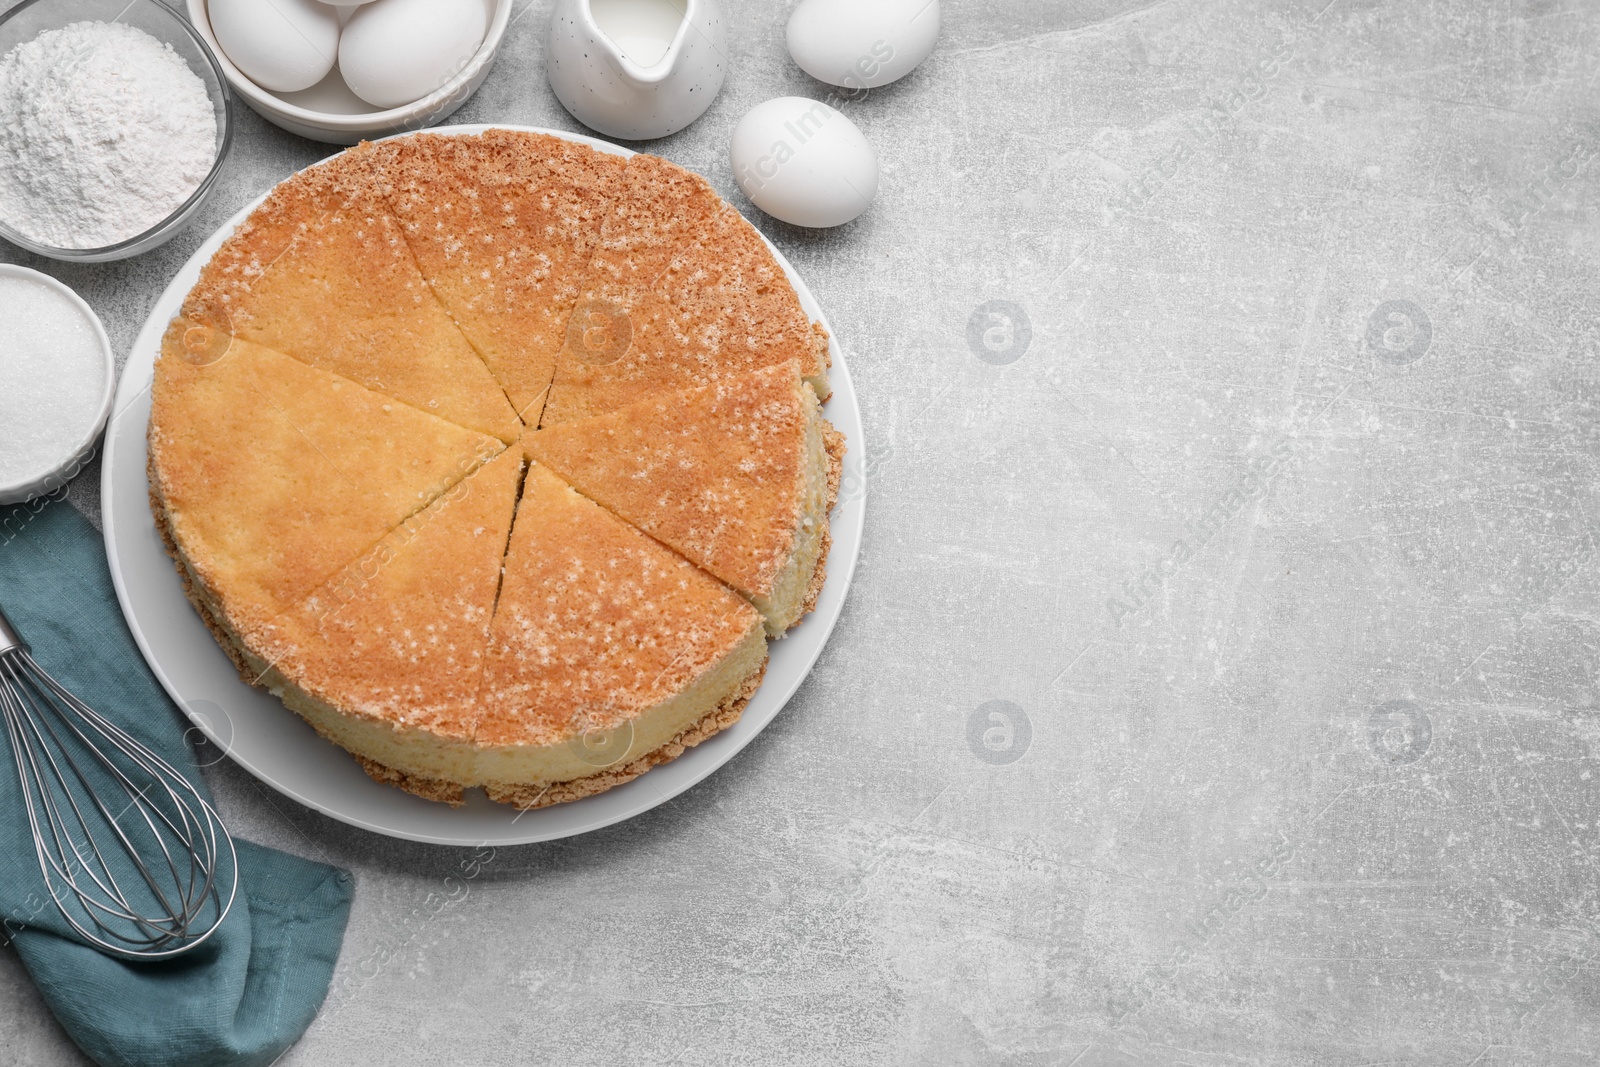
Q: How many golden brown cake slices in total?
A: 7